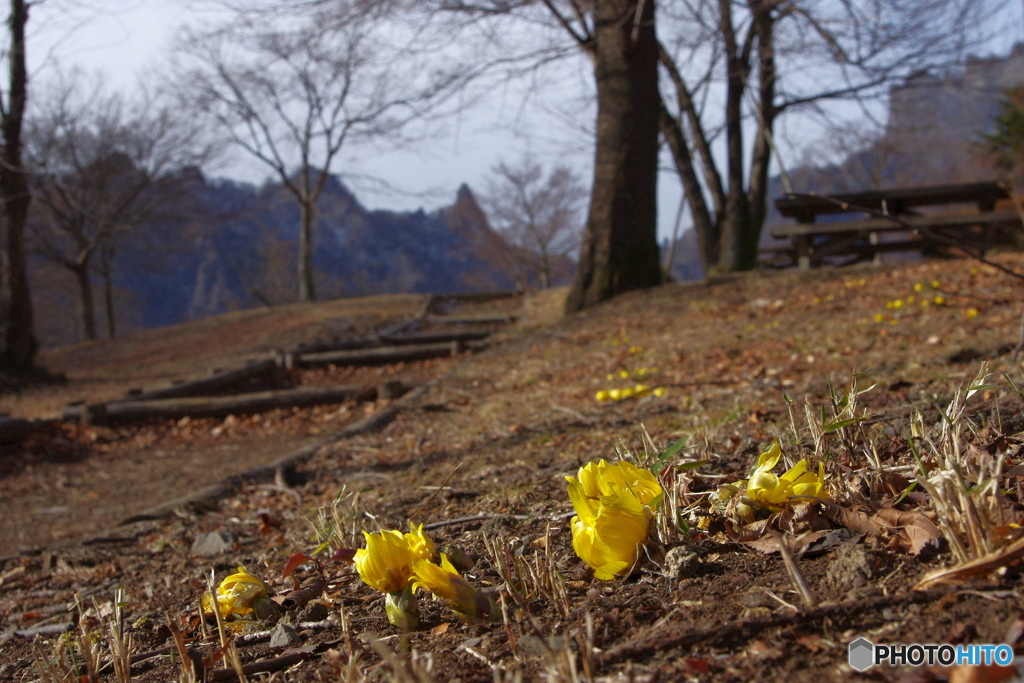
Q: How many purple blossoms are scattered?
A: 0